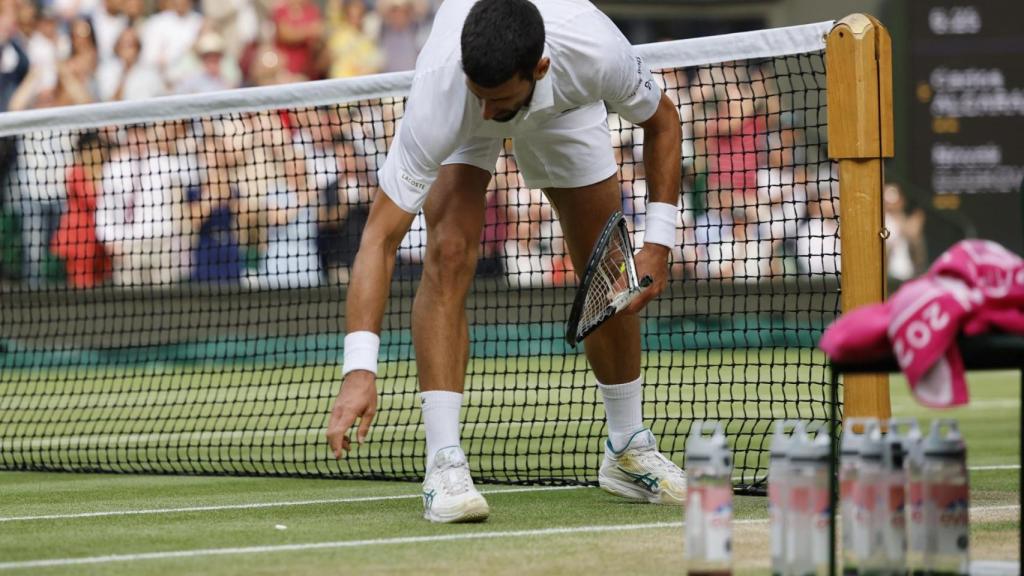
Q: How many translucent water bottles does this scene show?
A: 7